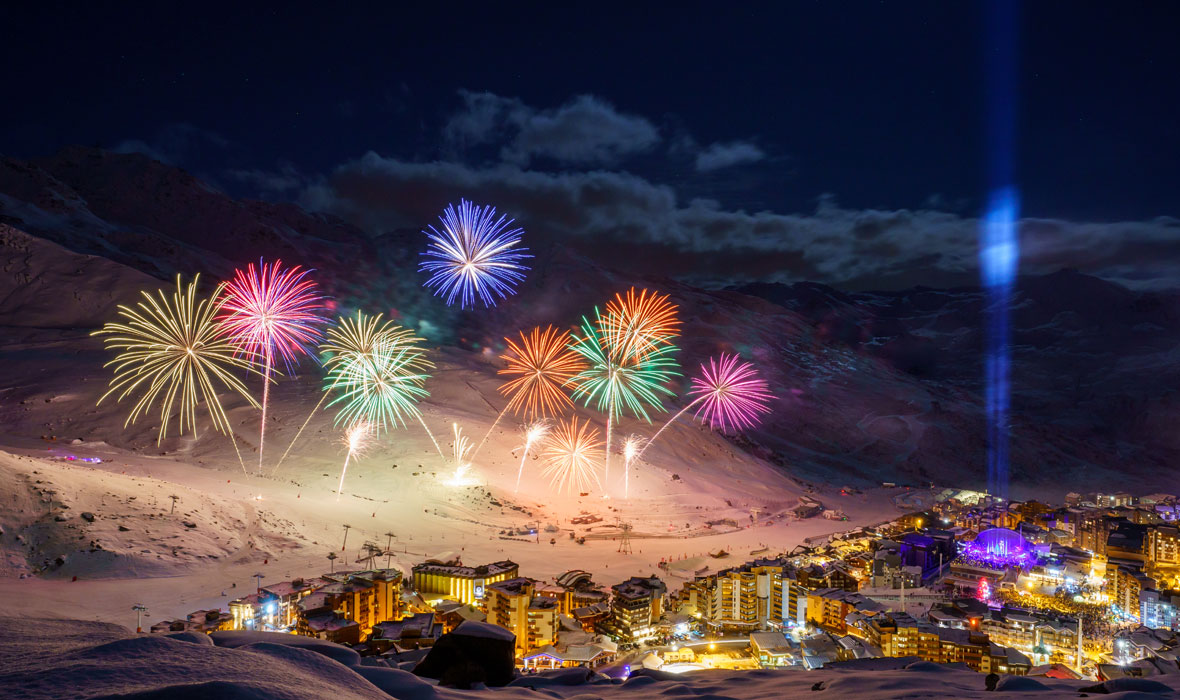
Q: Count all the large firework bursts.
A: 10